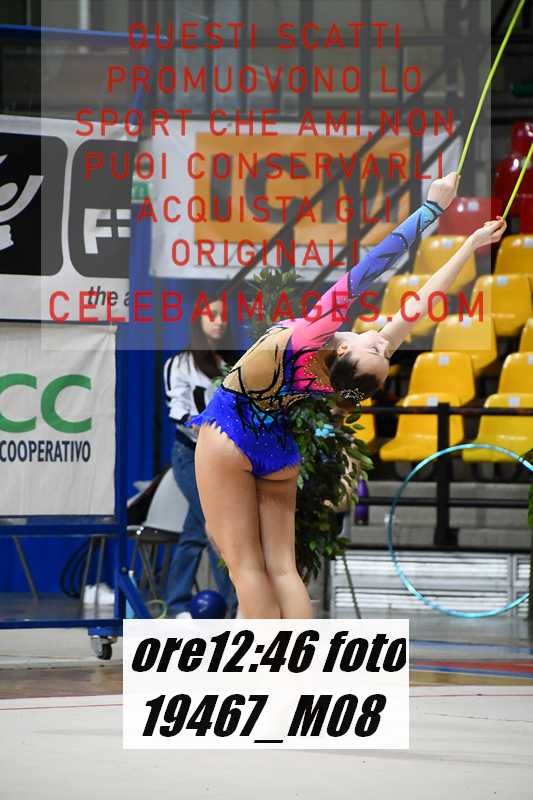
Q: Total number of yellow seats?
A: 12